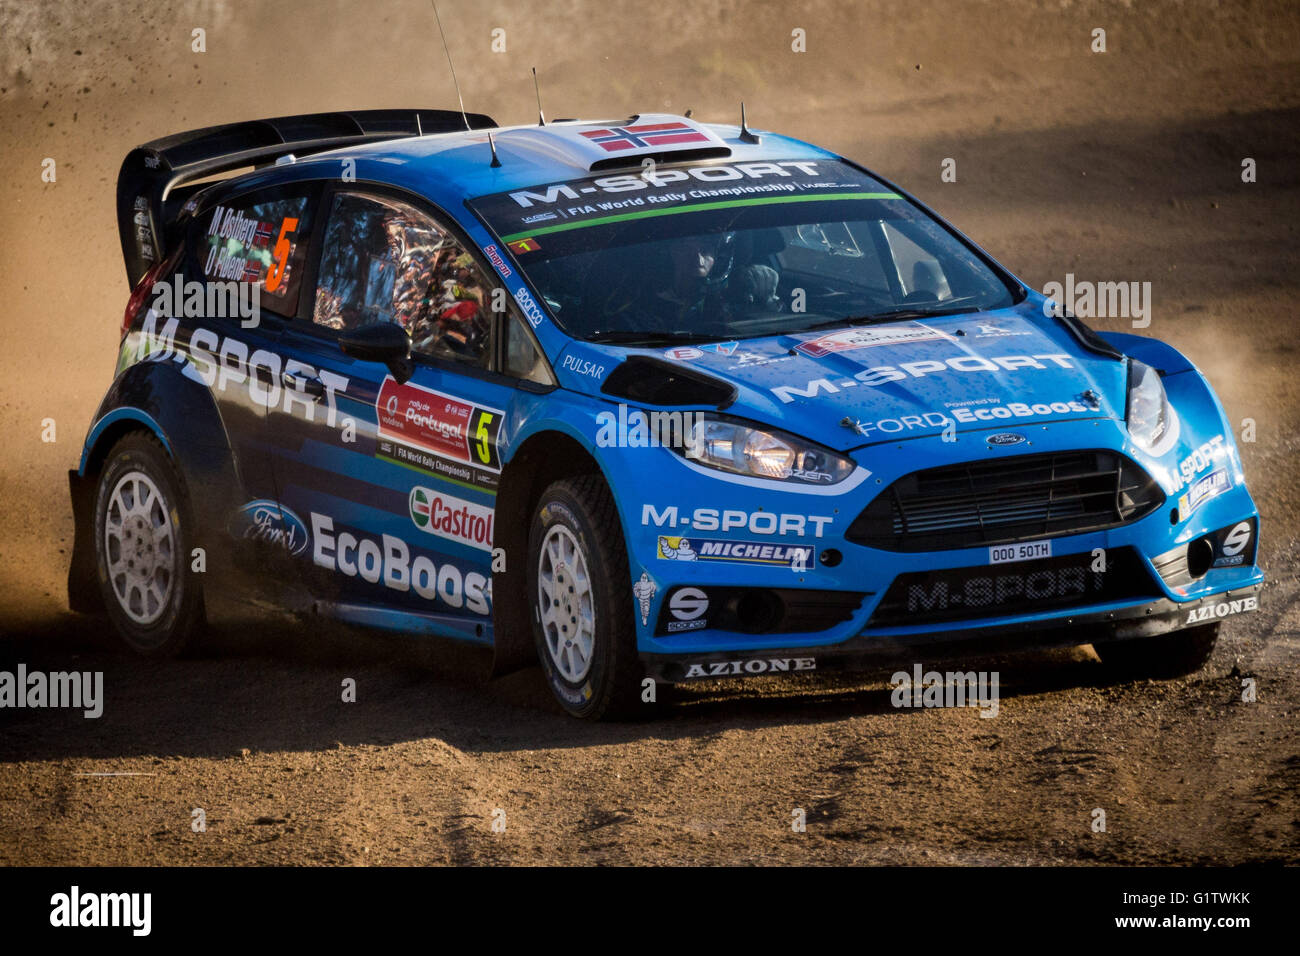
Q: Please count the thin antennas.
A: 5